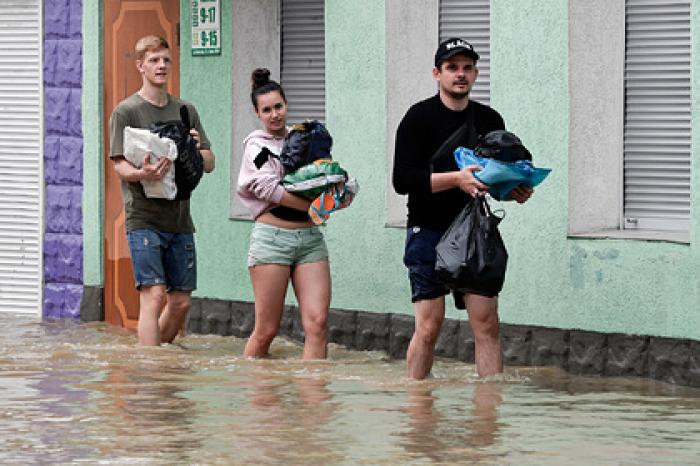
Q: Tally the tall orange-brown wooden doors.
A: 1